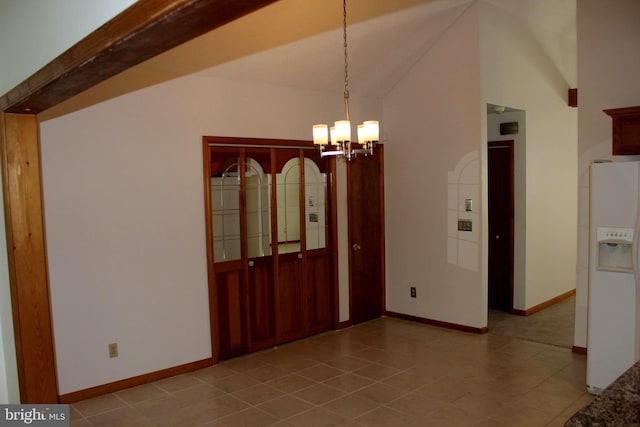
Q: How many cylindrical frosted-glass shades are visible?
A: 5